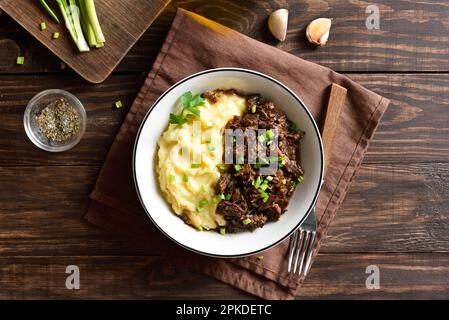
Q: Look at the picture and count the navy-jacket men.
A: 0